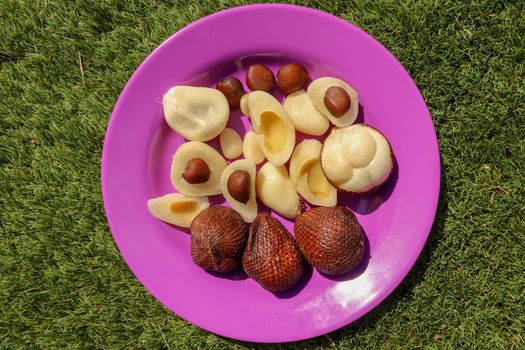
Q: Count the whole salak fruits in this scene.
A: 3